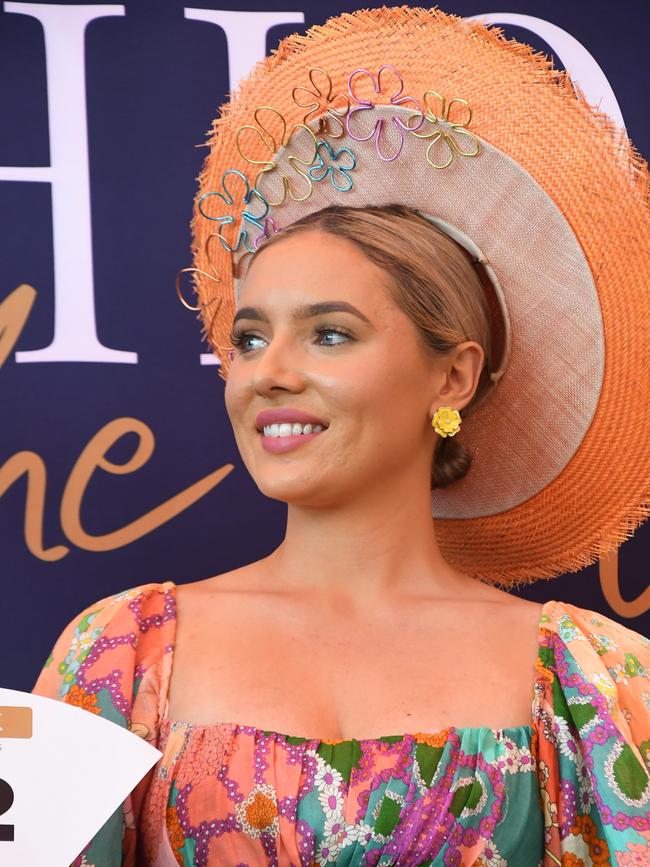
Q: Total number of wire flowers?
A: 8